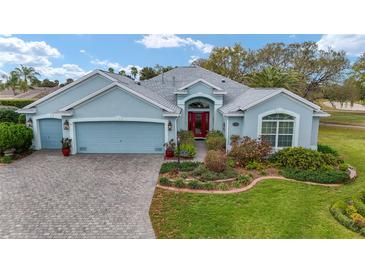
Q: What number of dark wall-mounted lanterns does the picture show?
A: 3